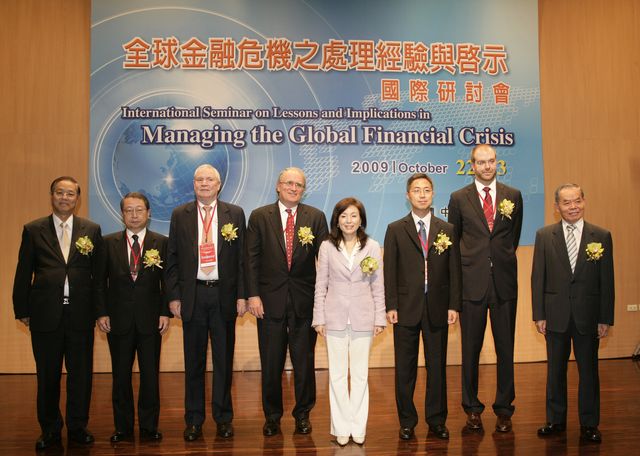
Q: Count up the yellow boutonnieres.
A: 8